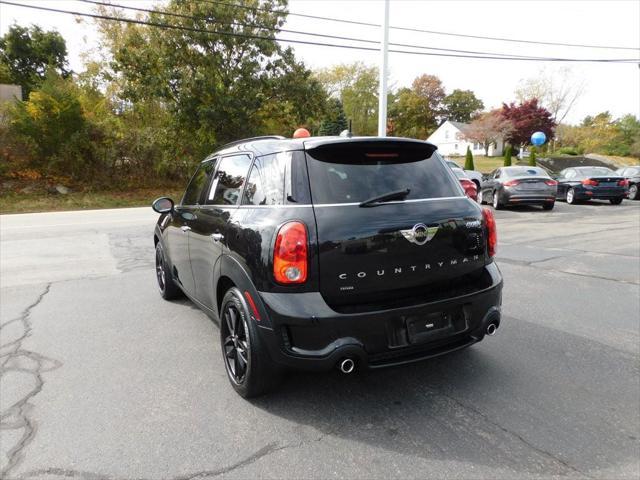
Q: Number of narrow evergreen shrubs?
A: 3